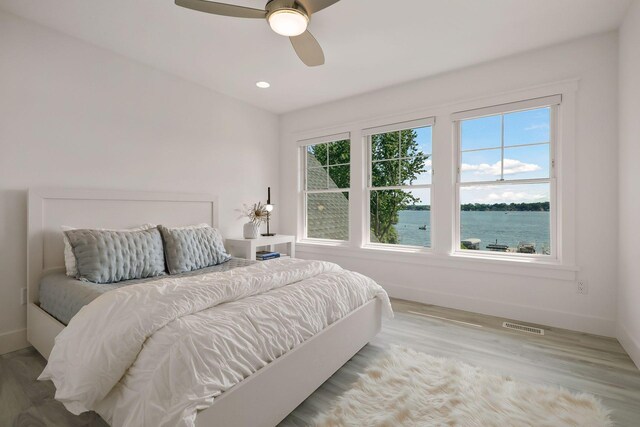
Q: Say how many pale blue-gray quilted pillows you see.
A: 2